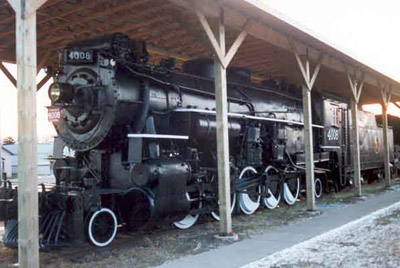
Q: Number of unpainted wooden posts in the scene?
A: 5